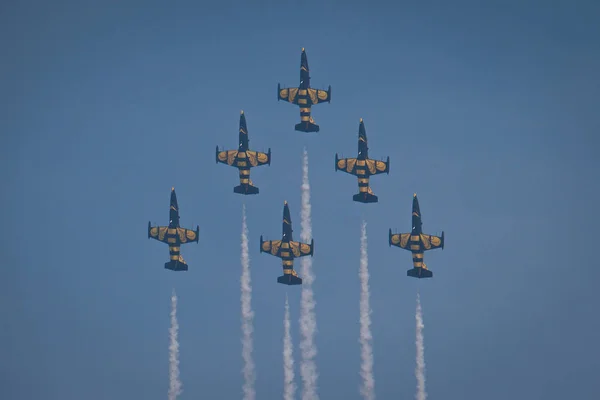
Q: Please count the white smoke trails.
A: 6